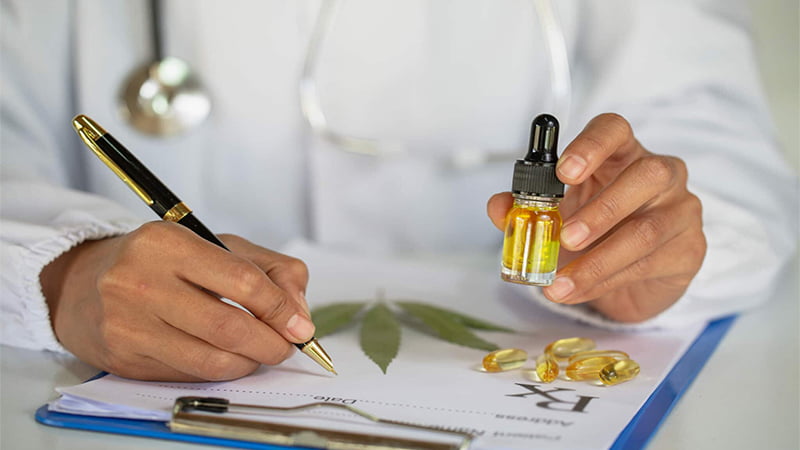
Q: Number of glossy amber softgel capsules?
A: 6